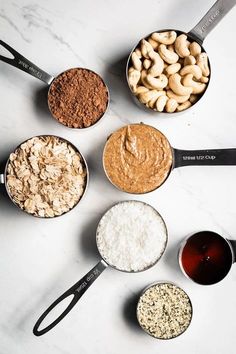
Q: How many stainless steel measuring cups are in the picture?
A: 7